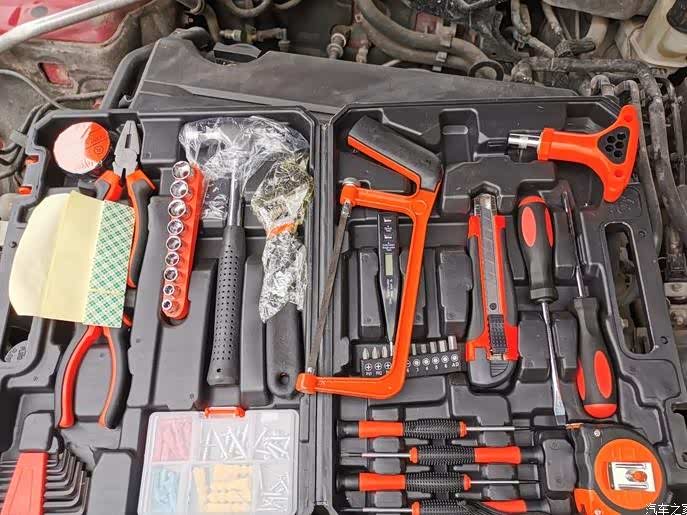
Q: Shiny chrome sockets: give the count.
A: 9